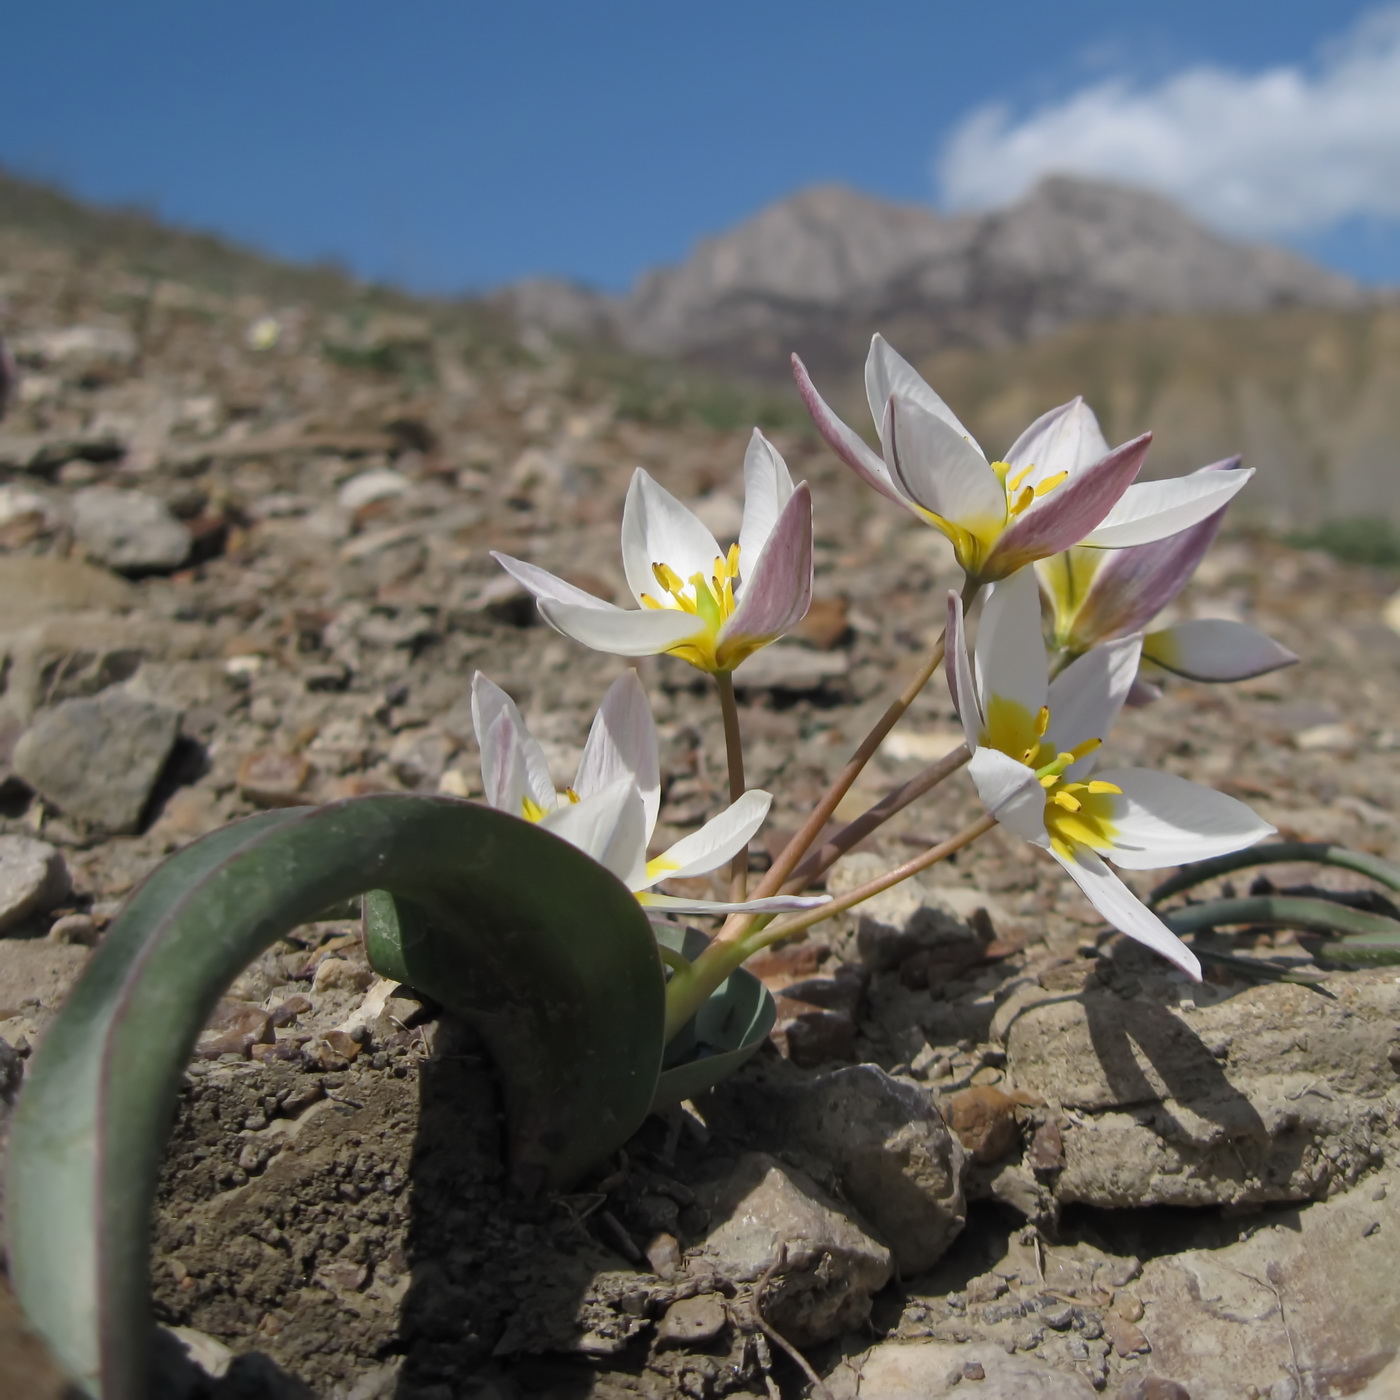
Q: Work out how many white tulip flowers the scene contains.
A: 5